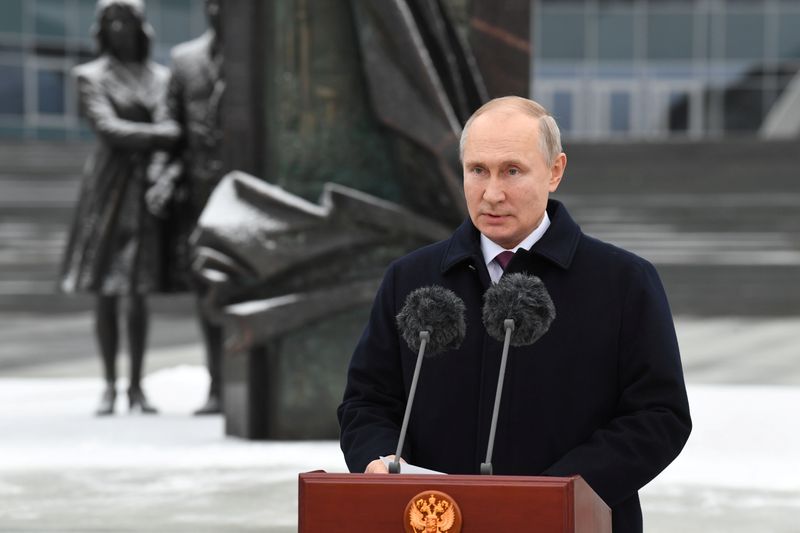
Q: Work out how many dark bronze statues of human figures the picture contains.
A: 2